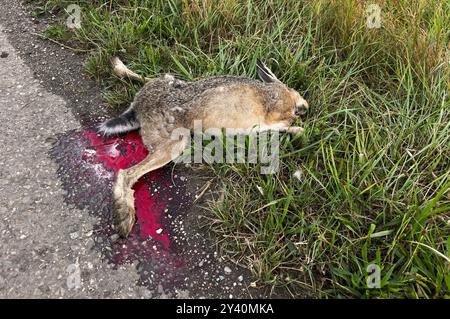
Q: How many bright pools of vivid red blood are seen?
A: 2